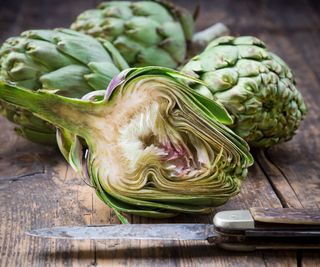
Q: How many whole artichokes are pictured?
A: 3